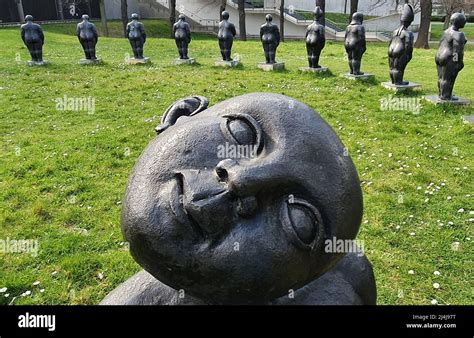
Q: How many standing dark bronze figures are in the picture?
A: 10